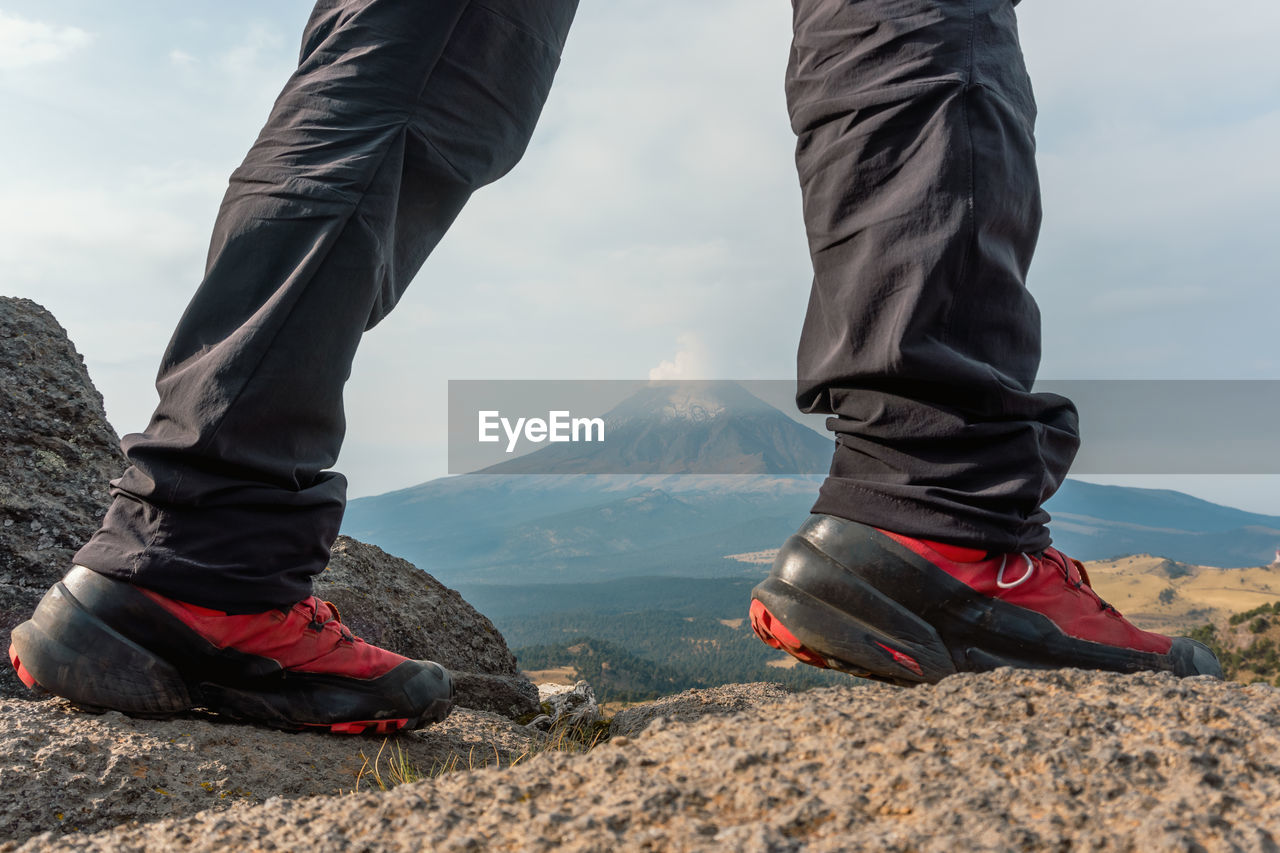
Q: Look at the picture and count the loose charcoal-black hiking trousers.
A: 1